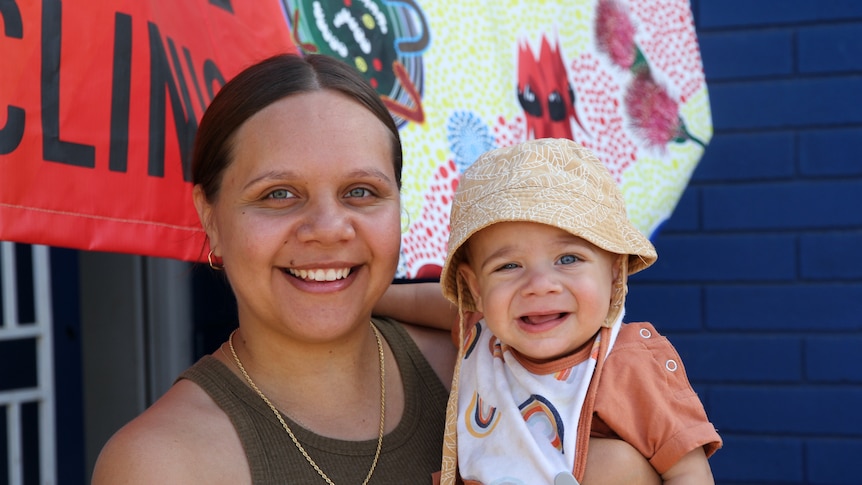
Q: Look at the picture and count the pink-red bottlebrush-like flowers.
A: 2